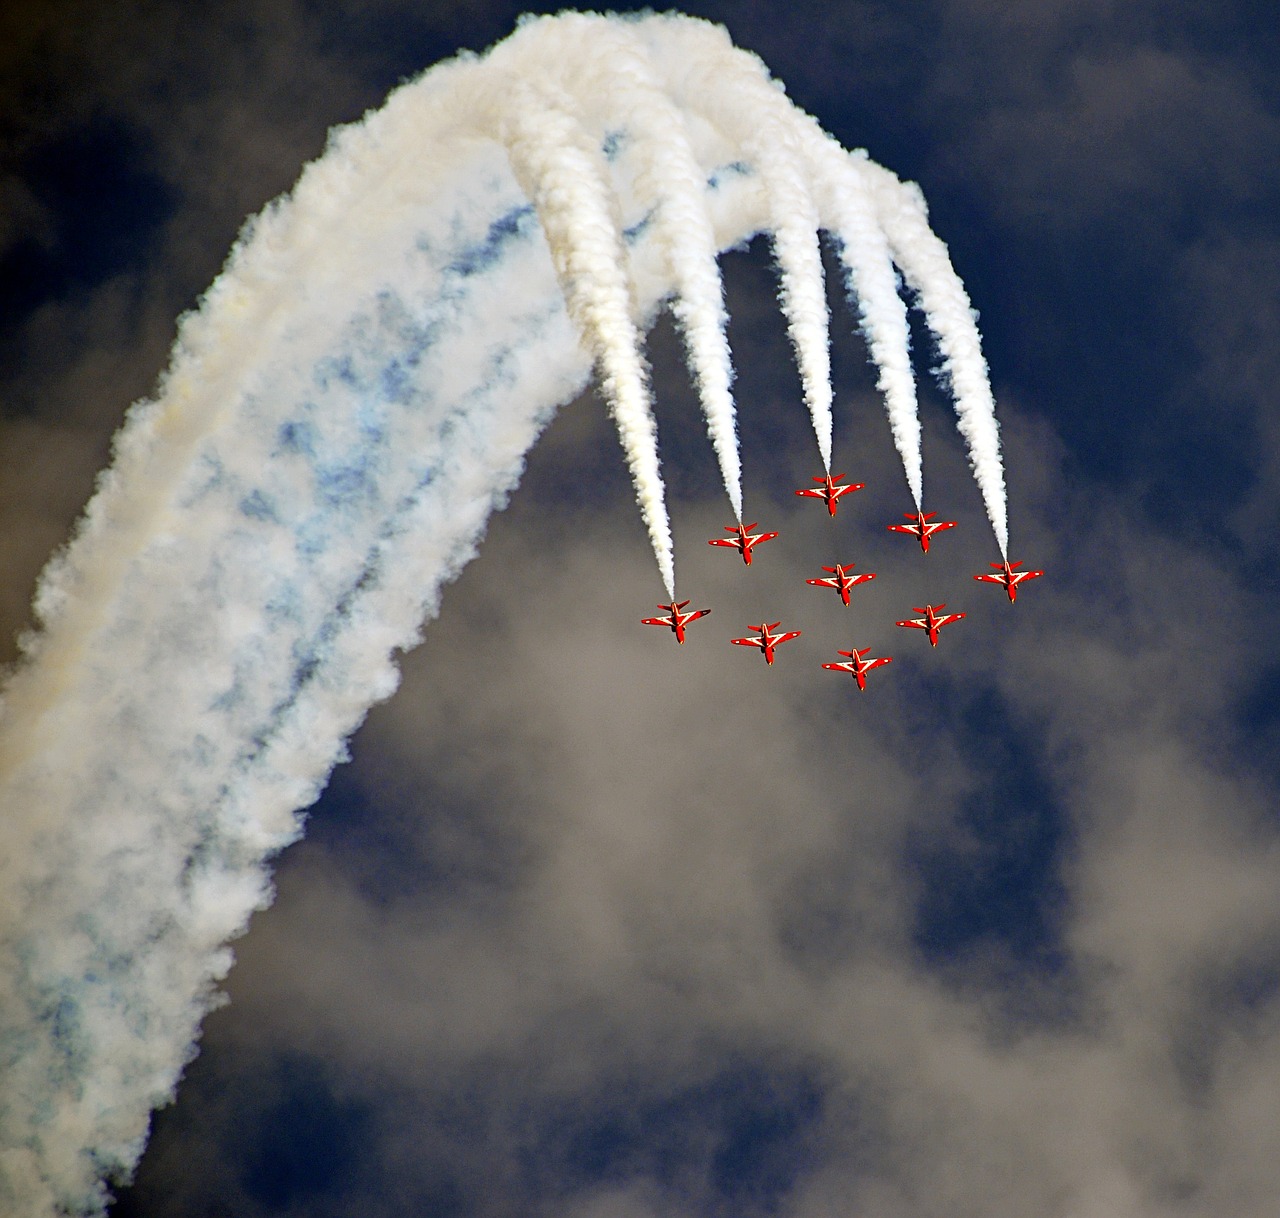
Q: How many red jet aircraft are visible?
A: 9